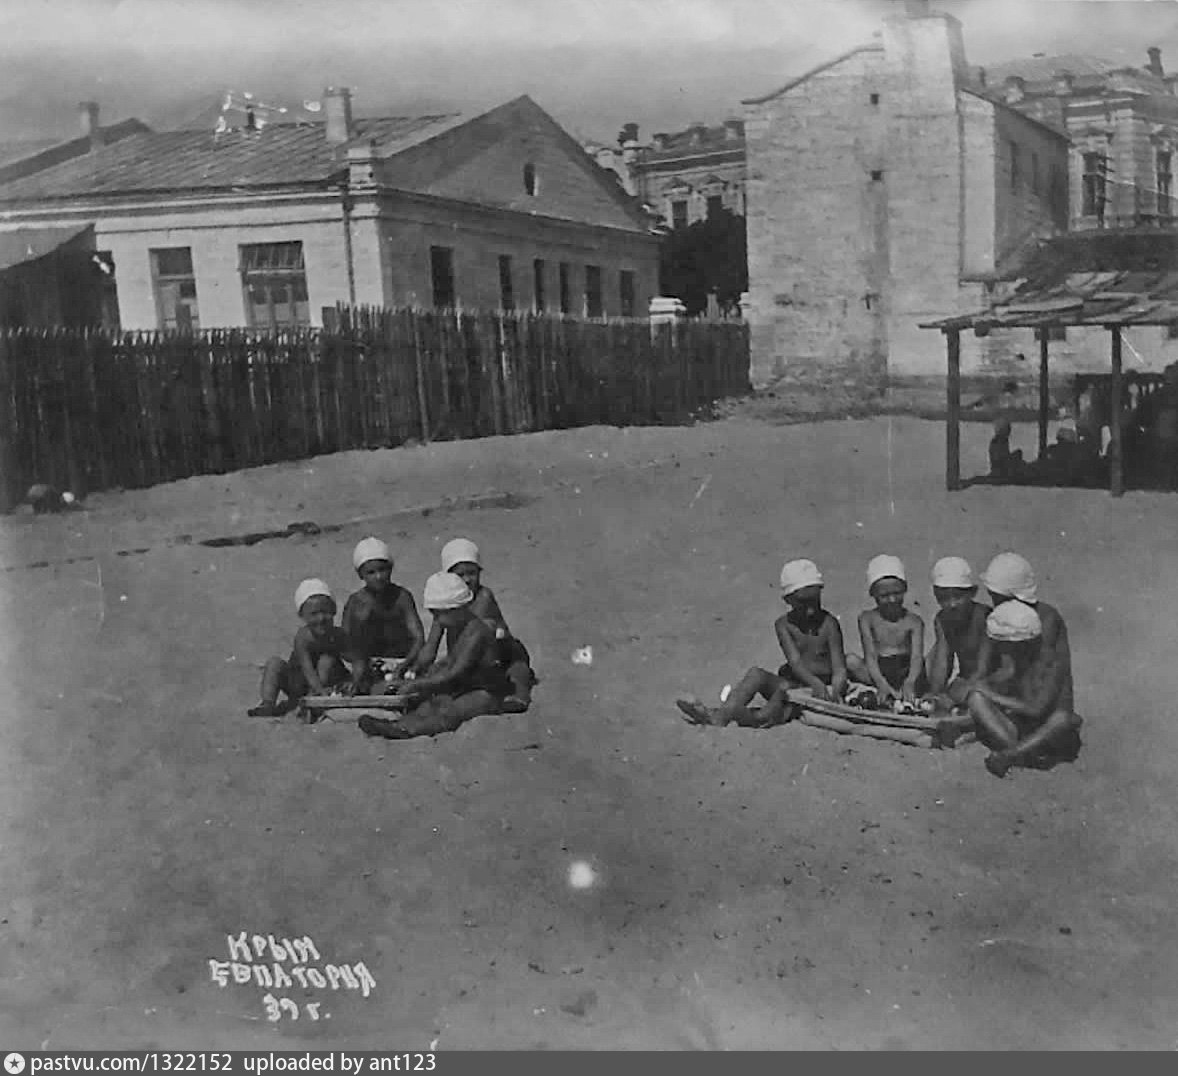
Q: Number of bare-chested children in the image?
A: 9